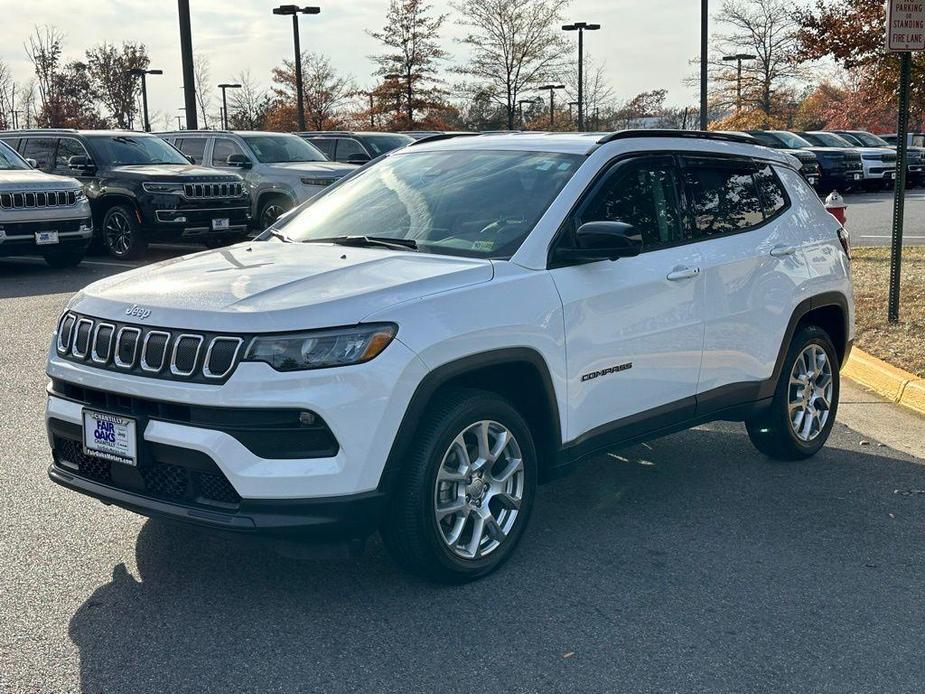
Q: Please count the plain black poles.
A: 2